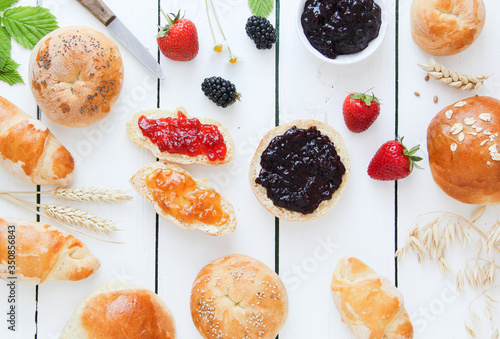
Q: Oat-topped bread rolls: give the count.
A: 1